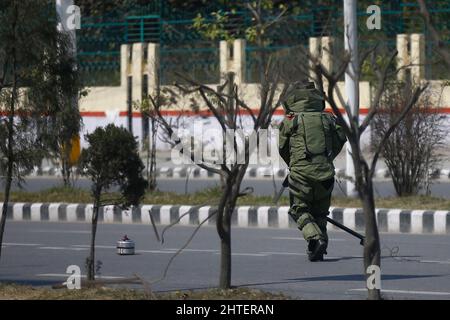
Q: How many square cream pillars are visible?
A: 9